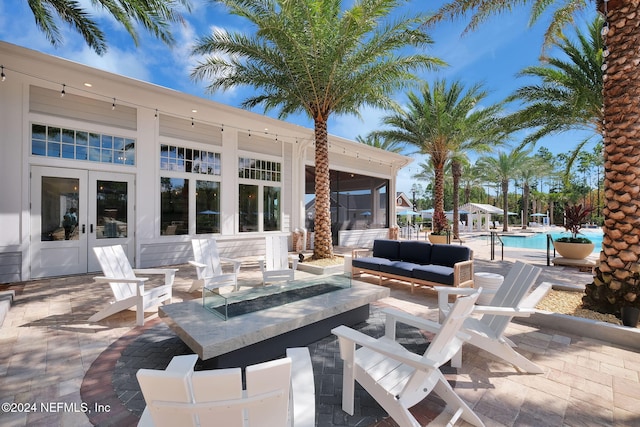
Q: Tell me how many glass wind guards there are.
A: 1